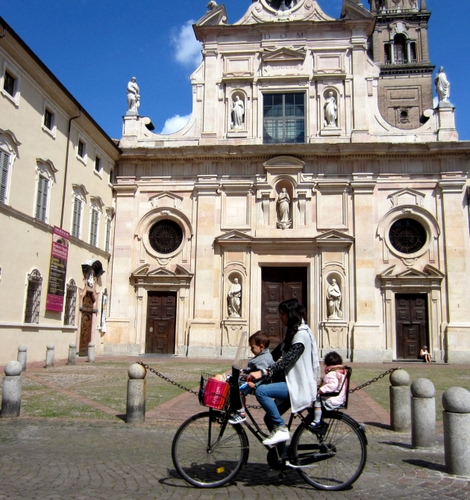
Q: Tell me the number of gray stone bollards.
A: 9